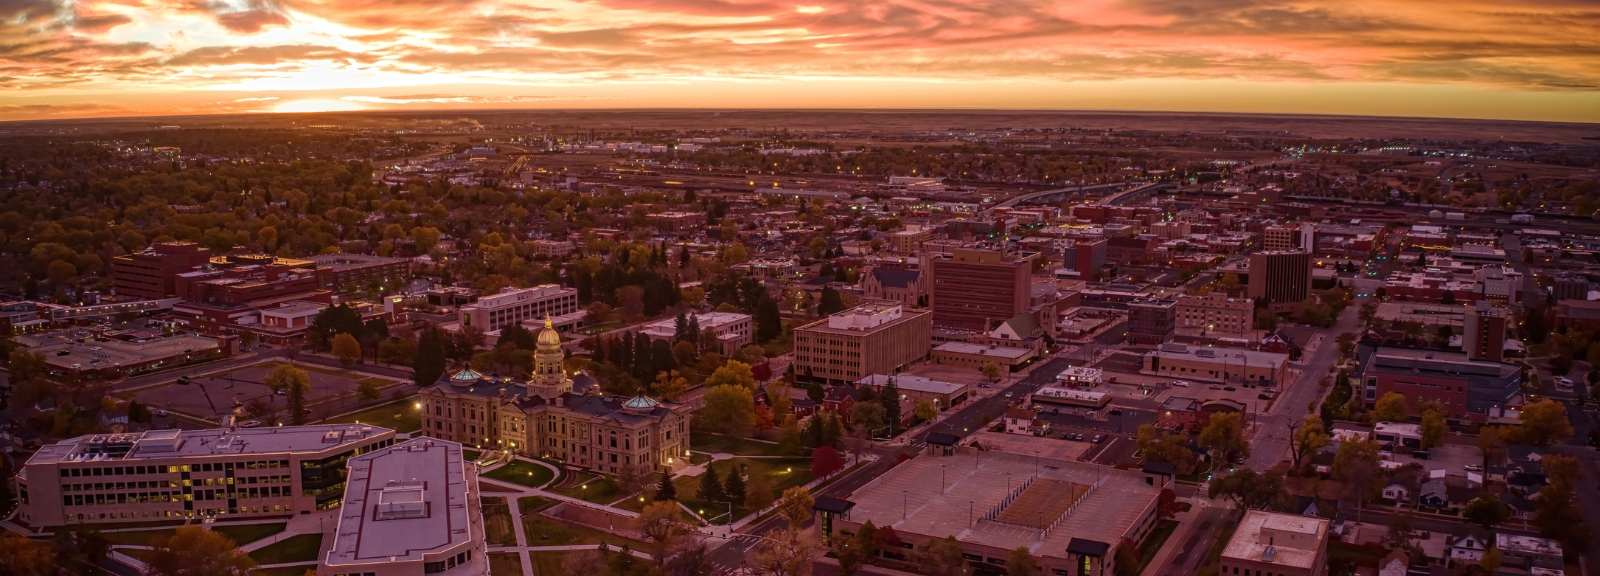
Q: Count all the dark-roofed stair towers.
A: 4